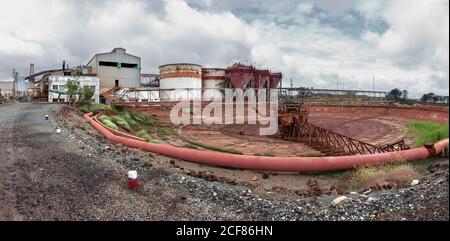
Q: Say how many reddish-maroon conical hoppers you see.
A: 3